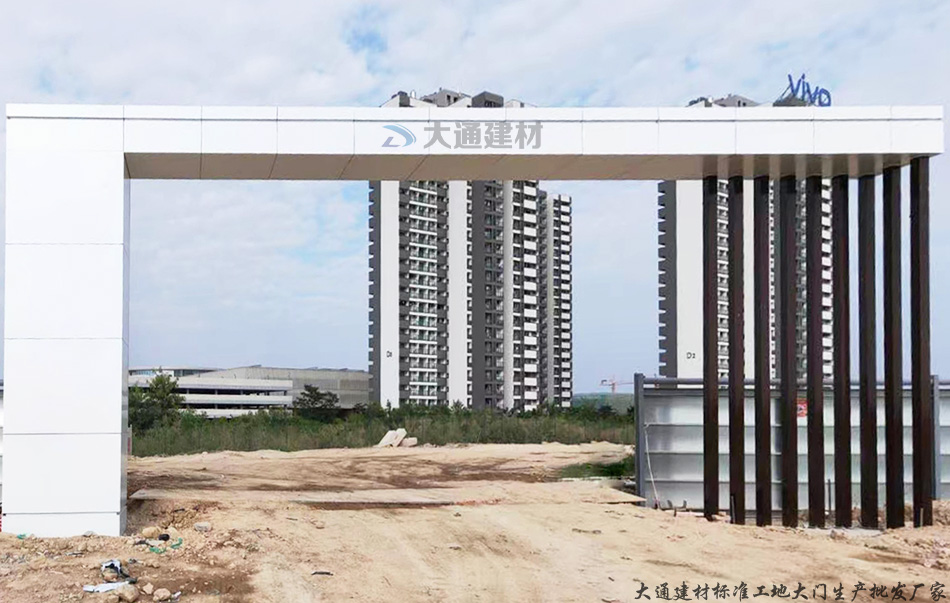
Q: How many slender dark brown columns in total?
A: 9